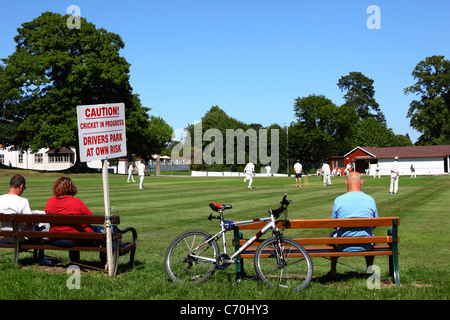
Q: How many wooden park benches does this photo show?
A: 2